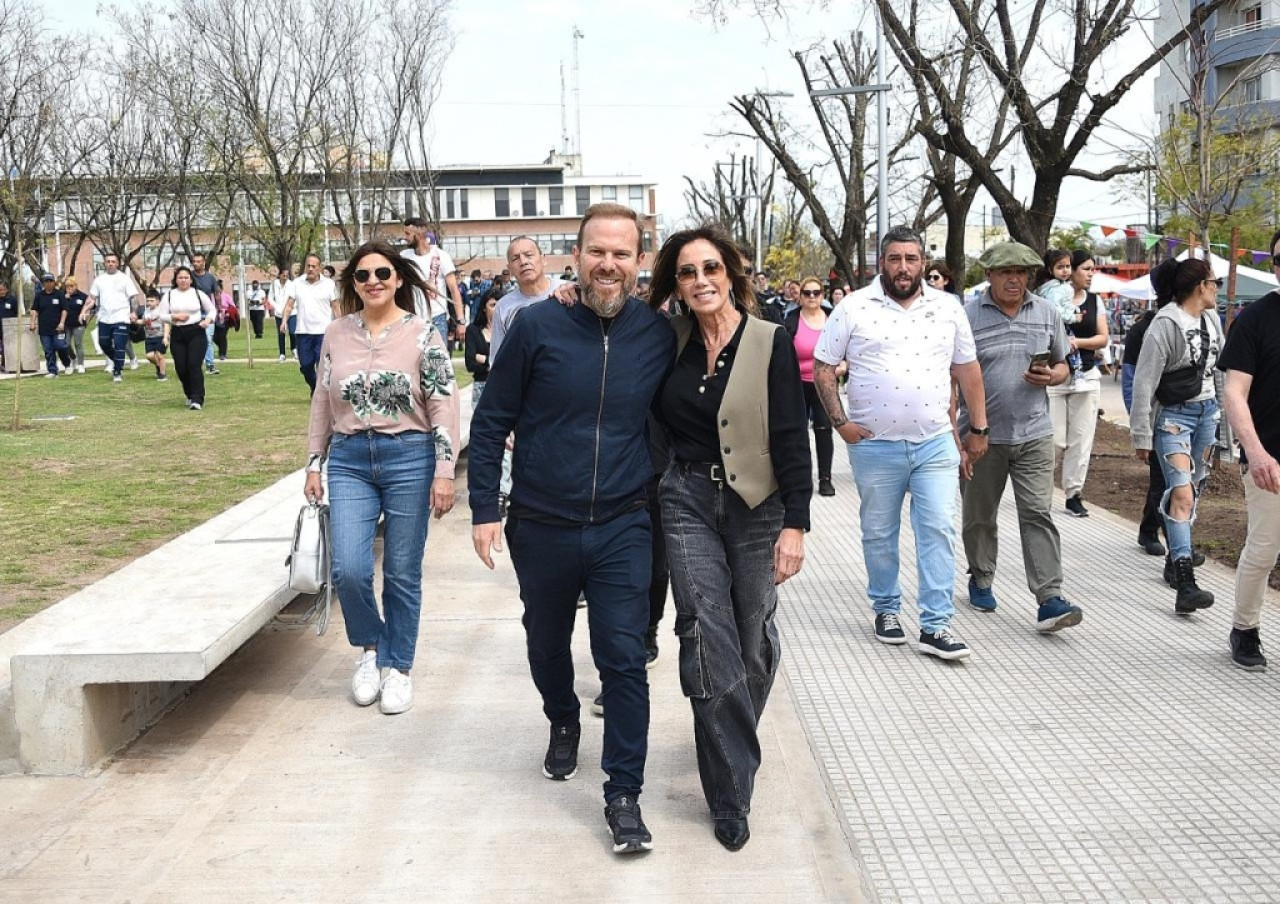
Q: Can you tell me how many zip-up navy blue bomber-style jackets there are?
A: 1